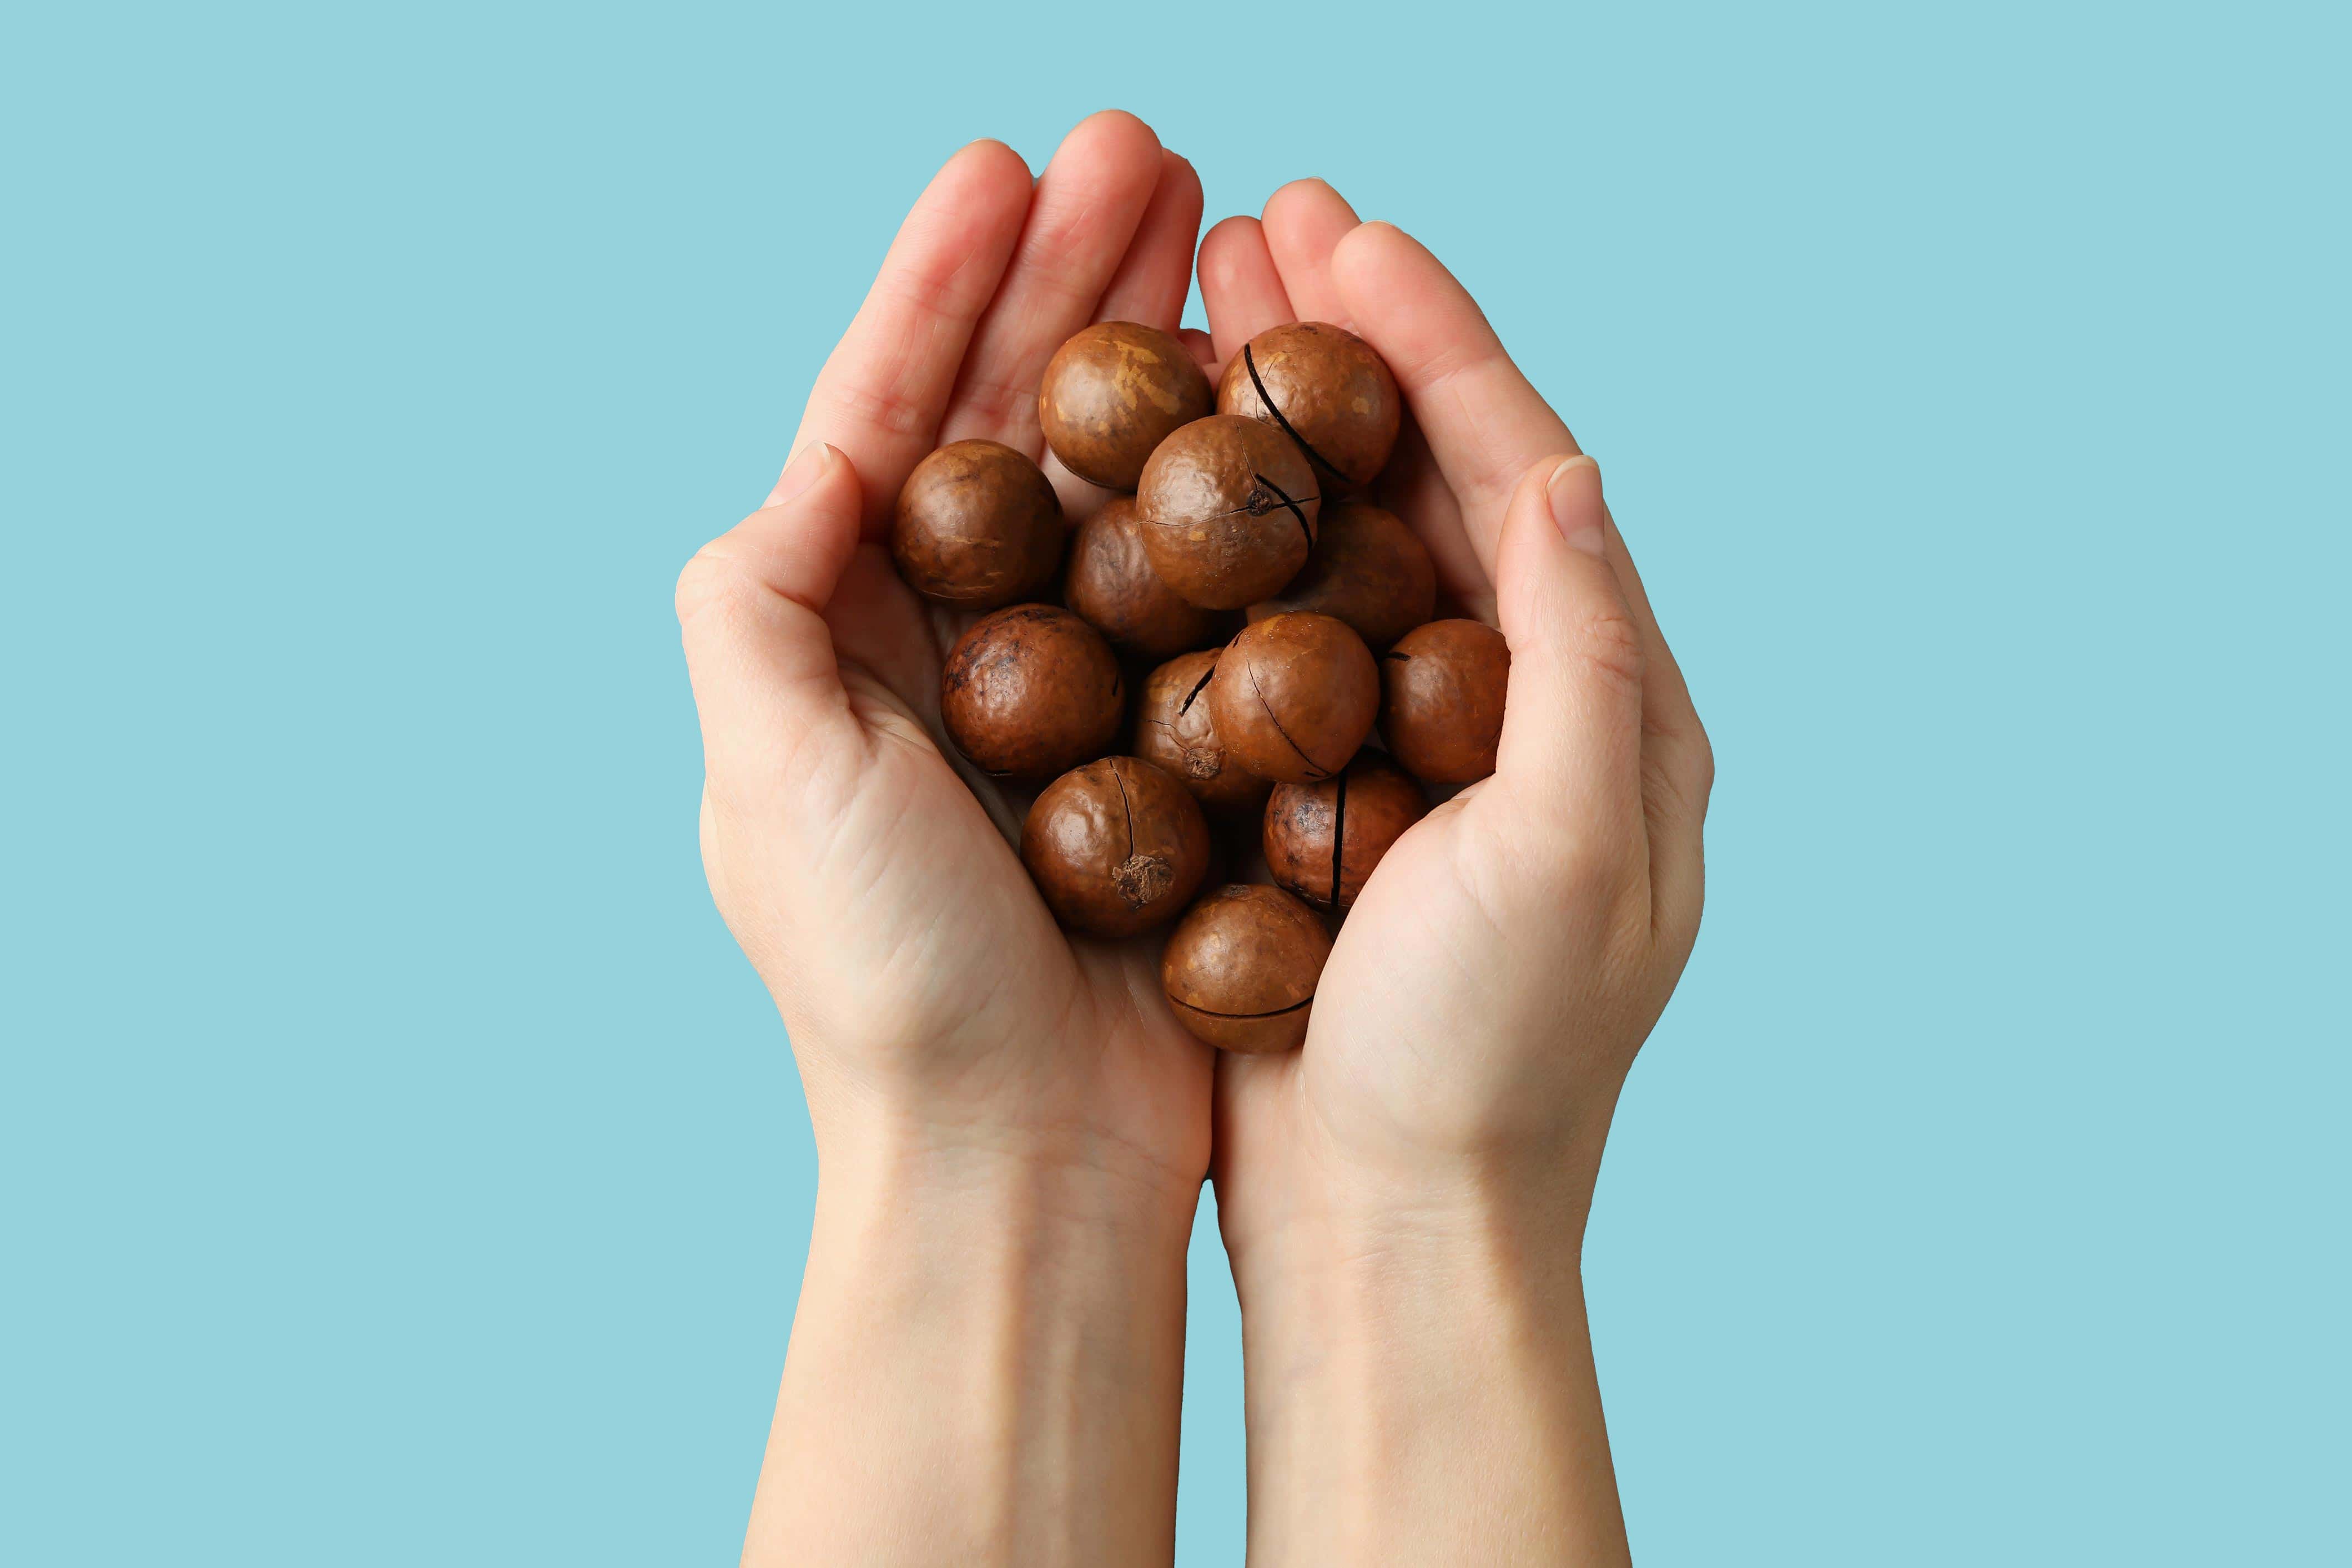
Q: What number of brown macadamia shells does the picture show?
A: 13